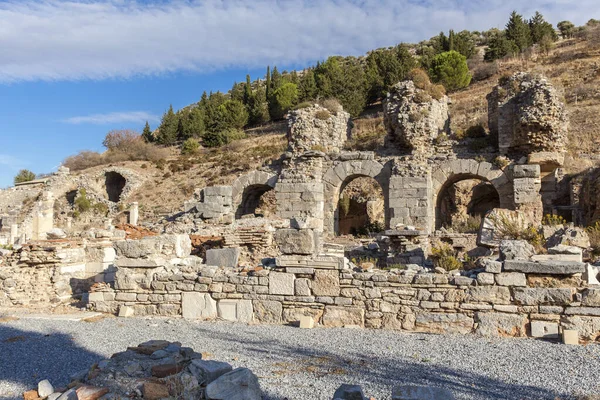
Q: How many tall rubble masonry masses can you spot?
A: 3